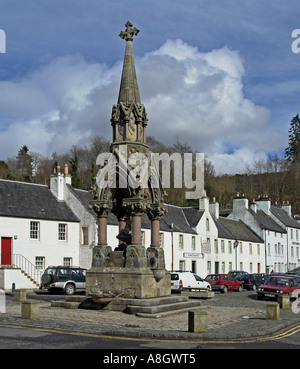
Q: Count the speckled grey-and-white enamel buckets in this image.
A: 0